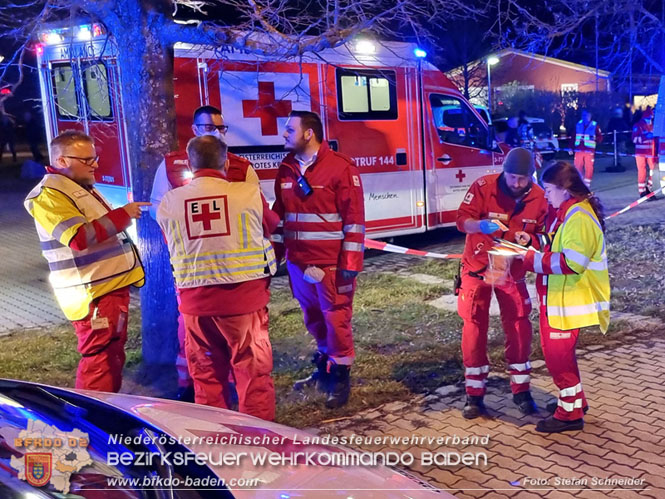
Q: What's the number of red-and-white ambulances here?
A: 1